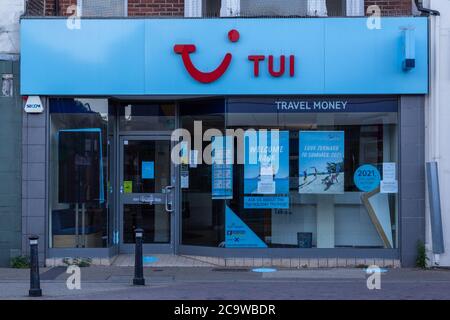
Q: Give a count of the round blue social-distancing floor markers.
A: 3